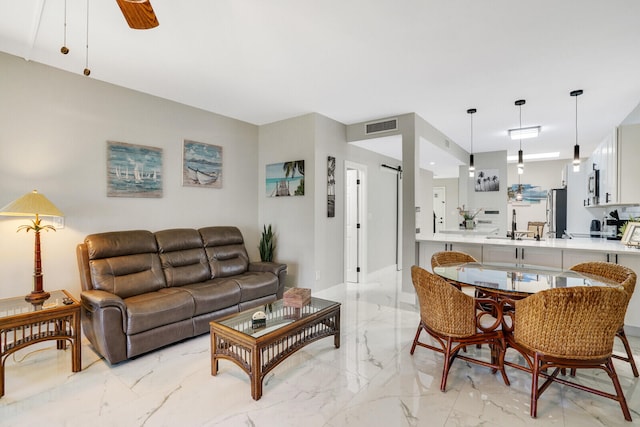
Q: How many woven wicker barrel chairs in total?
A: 4